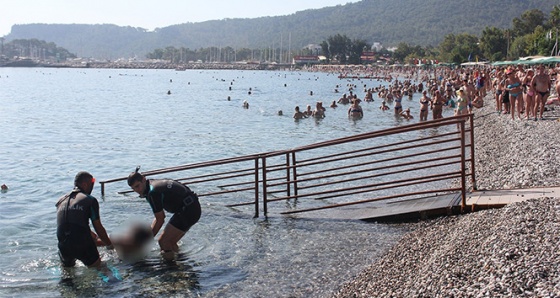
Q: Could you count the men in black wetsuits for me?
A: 2